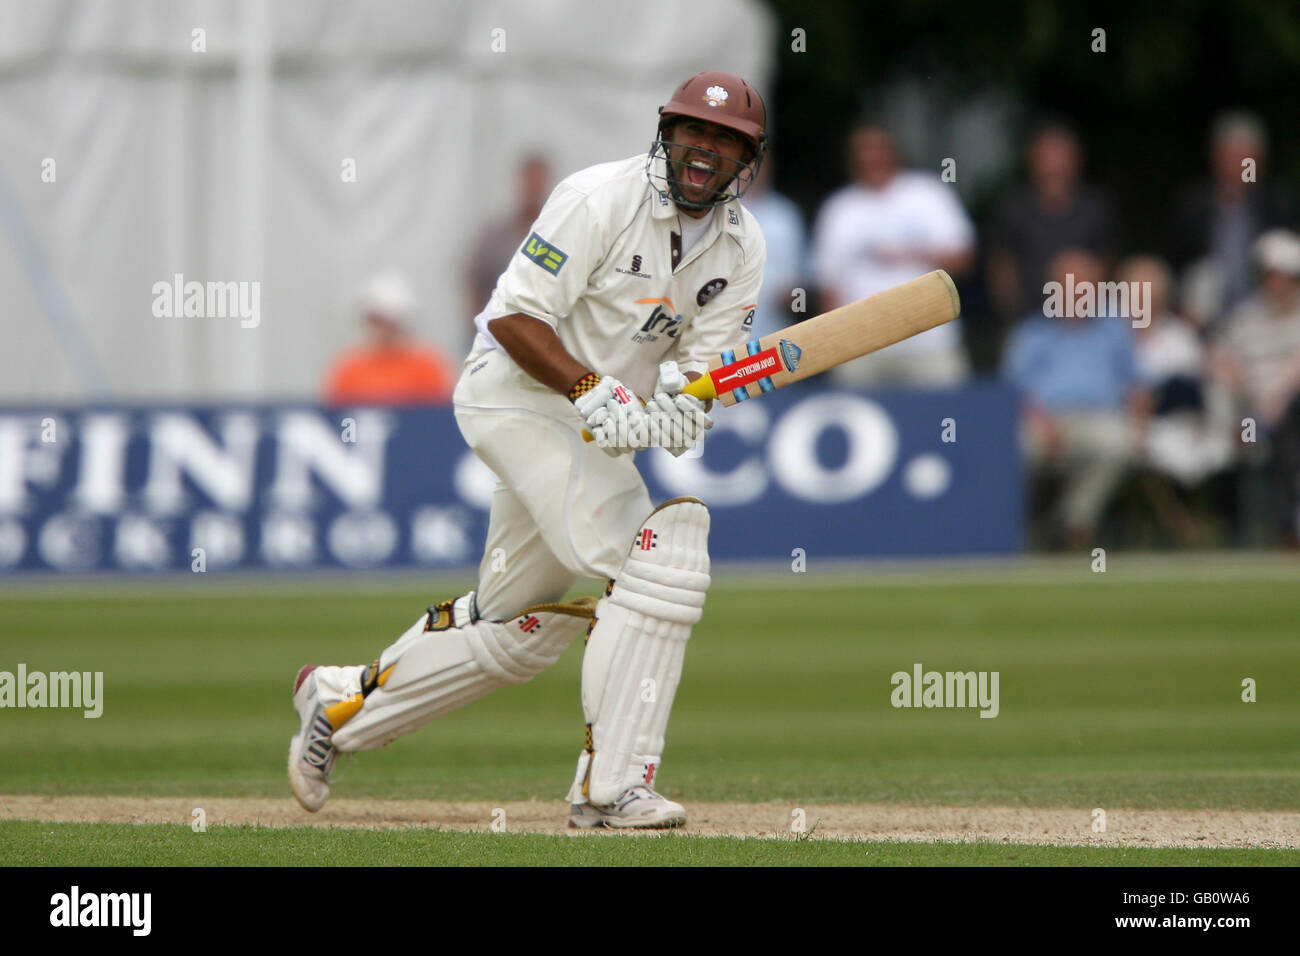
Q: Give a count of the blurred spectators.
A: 9